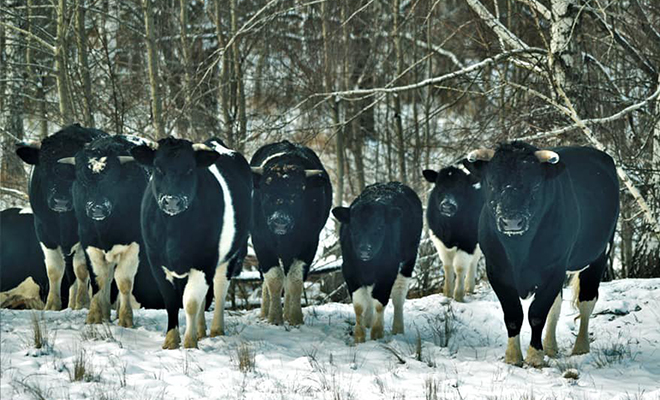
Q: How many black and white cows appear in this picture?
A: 8